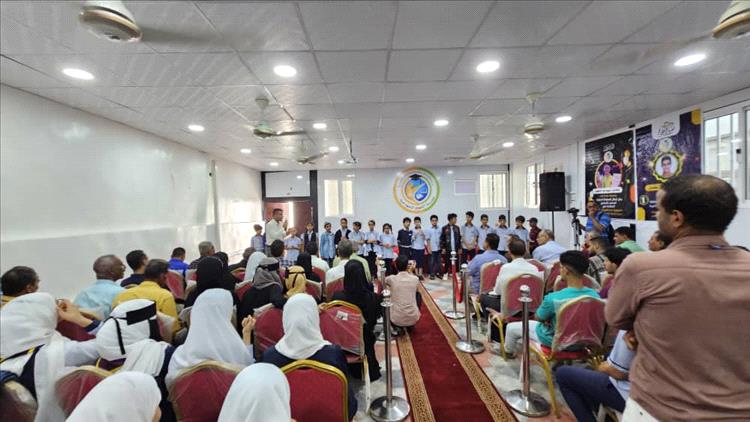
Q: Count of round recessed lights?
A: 15